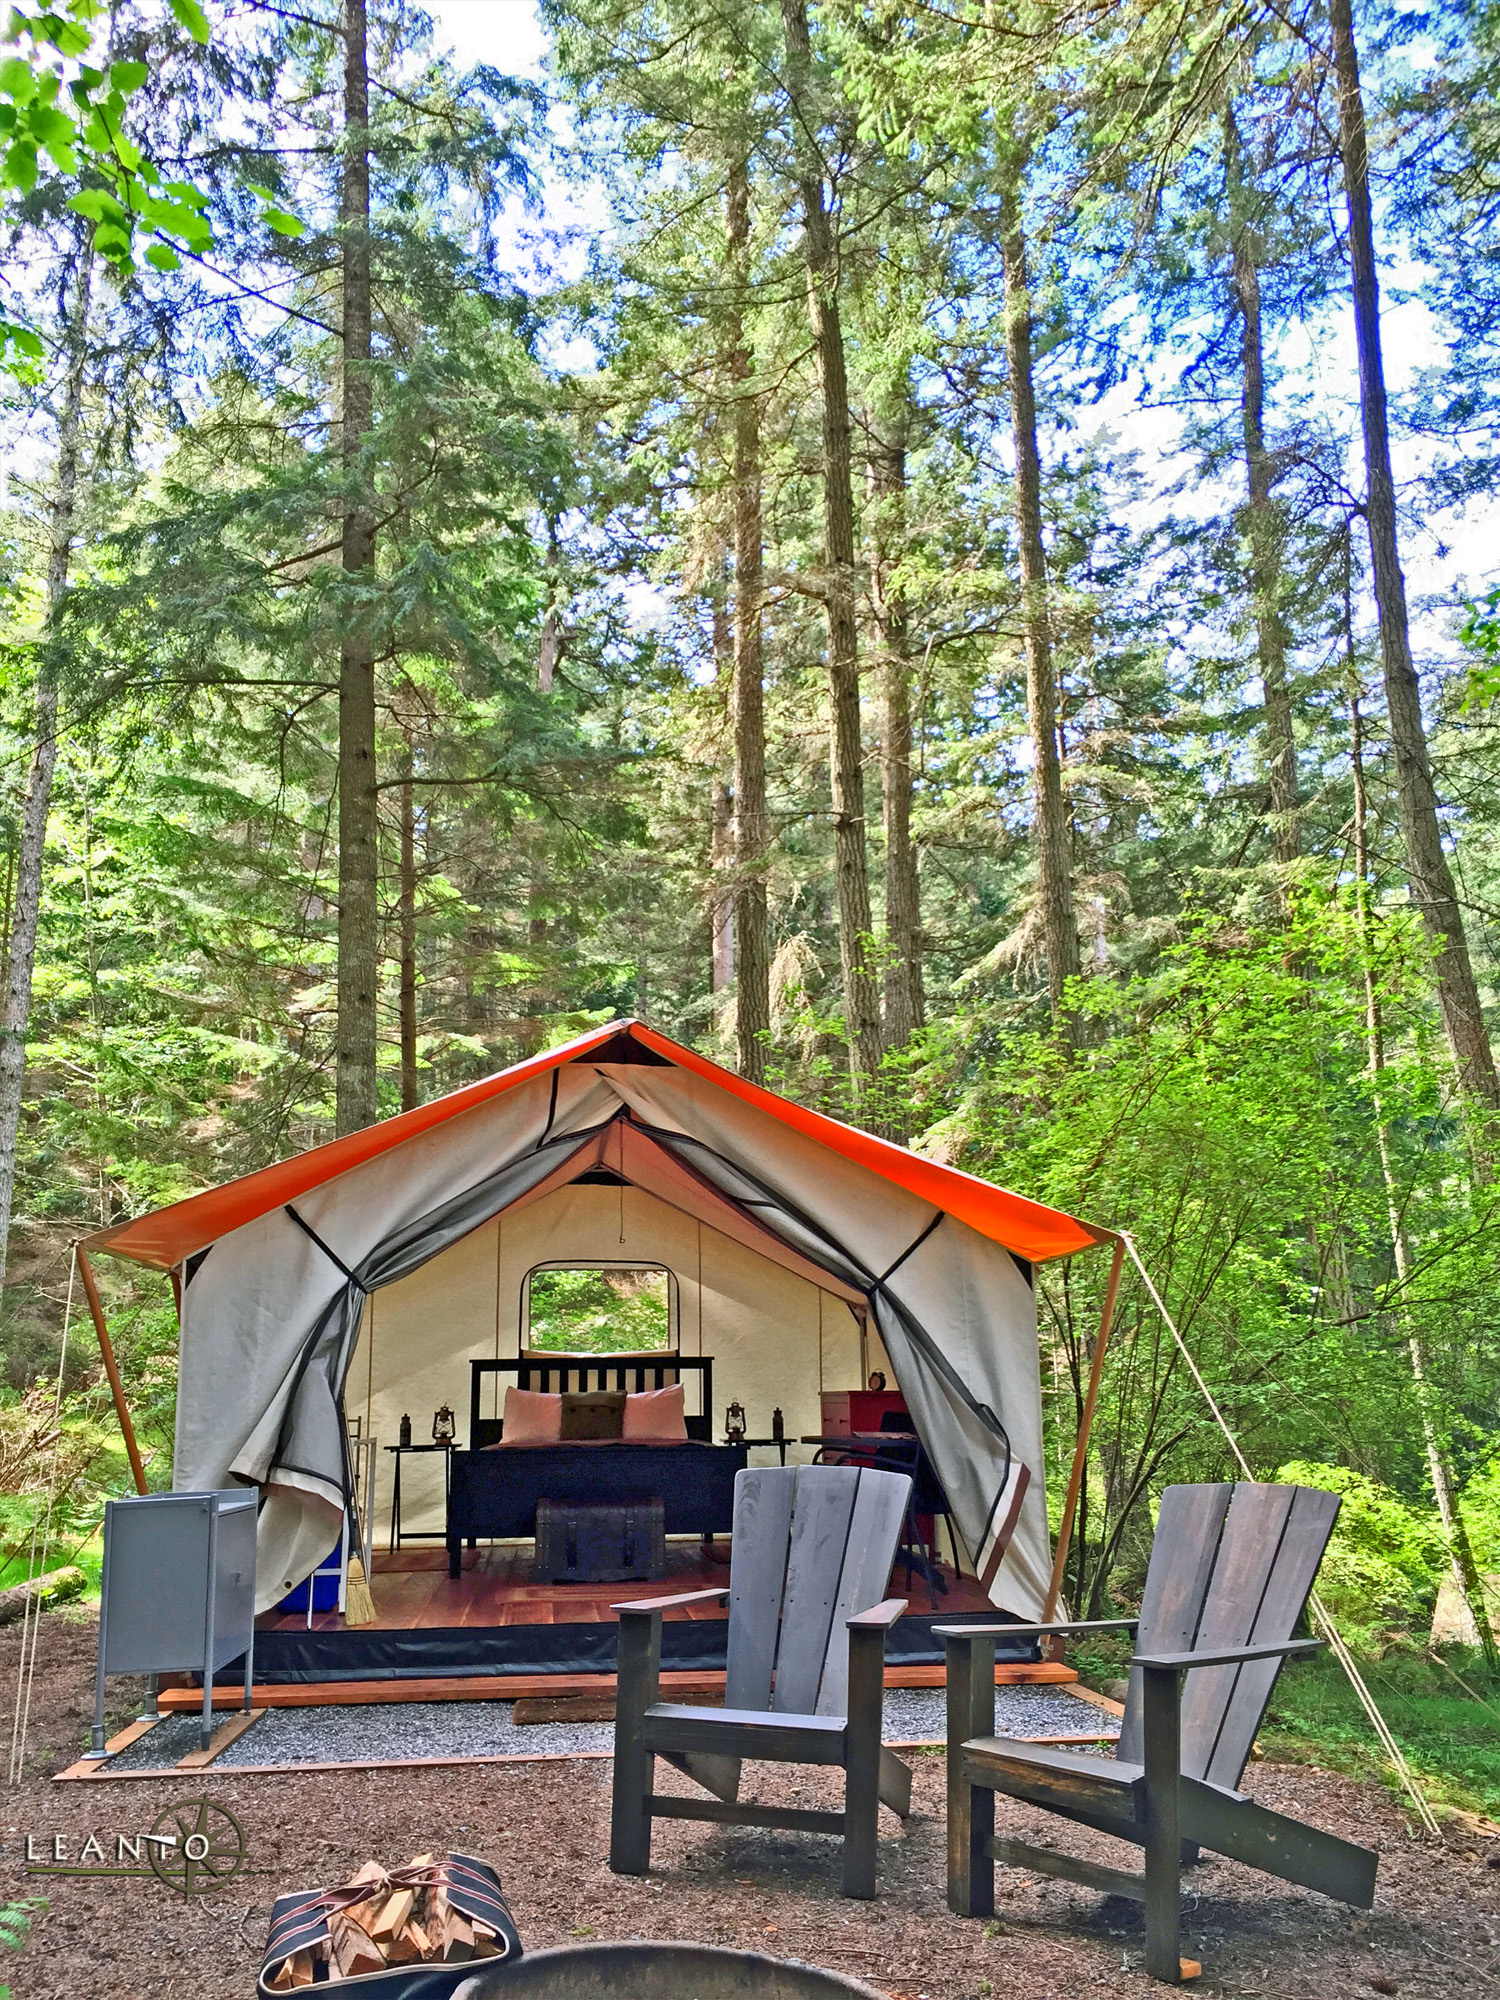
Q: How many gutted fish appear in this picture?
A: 0